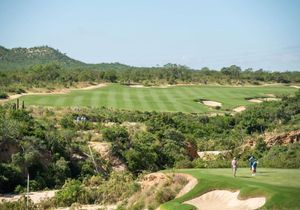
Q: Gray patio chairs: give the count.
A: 0